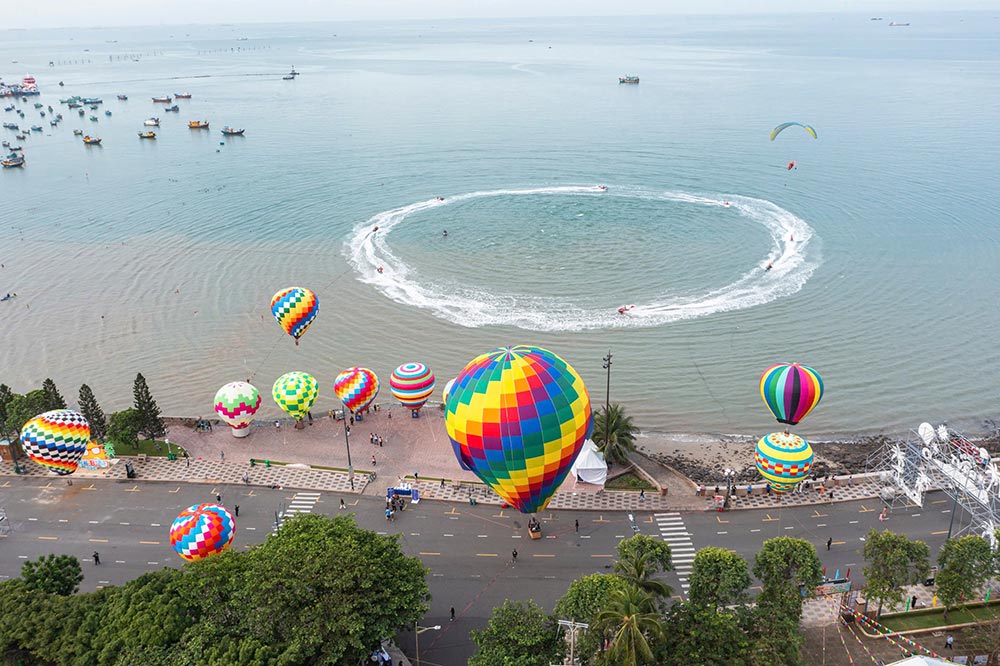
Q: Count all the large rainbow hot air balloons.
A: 1